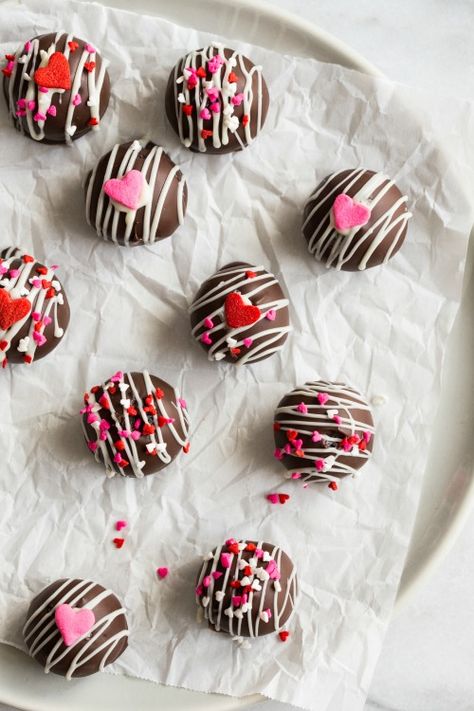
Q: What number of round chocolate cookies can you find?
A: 10